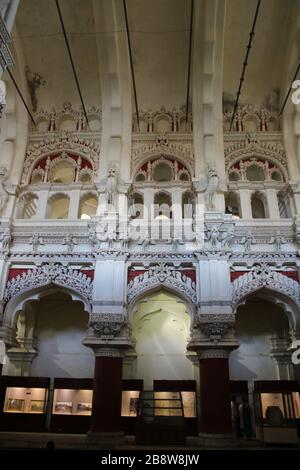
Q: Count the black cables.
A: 6